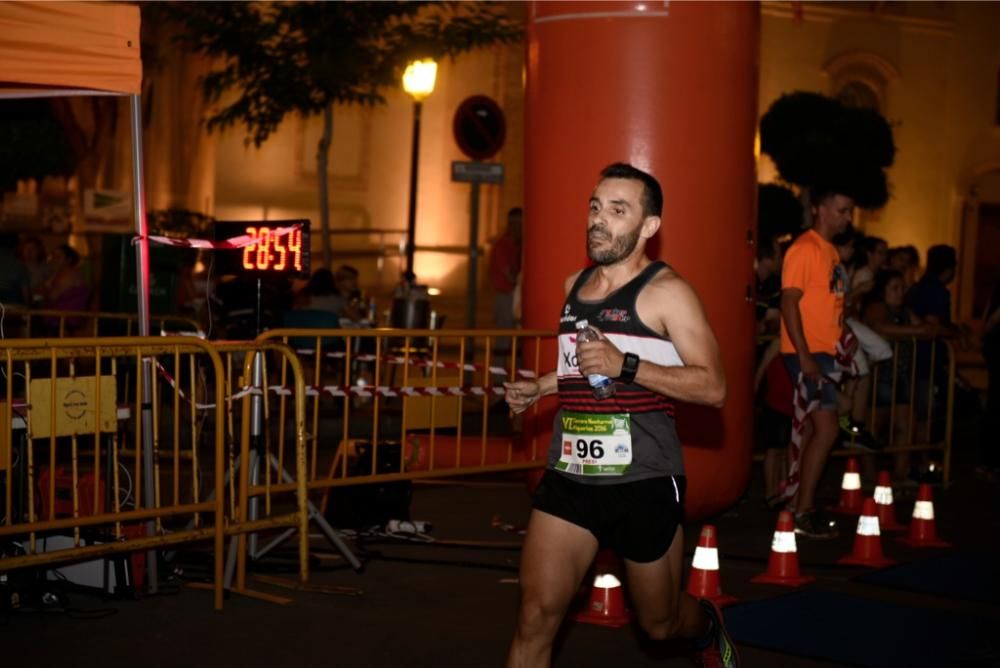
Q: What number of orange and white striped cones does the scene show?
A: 7